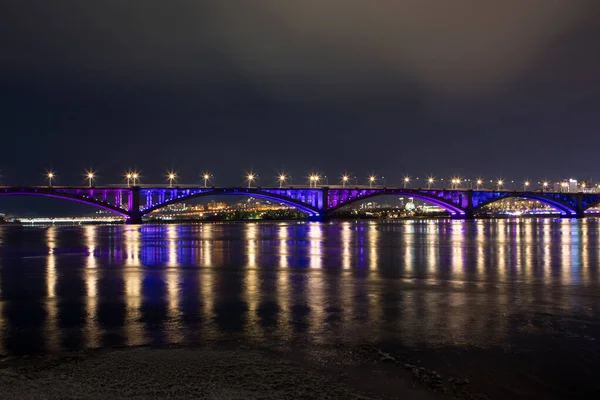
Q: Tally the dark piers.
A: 4